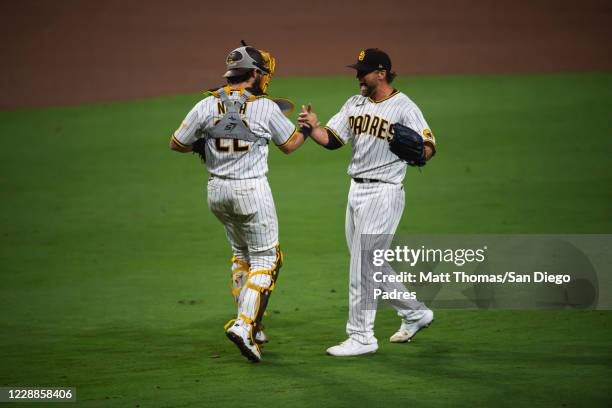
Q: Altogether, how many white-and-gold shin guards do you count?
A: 2